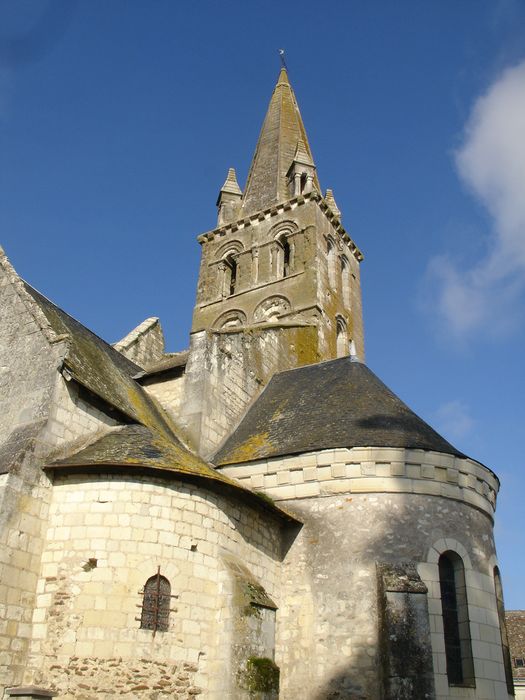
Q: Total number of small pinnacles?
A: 3